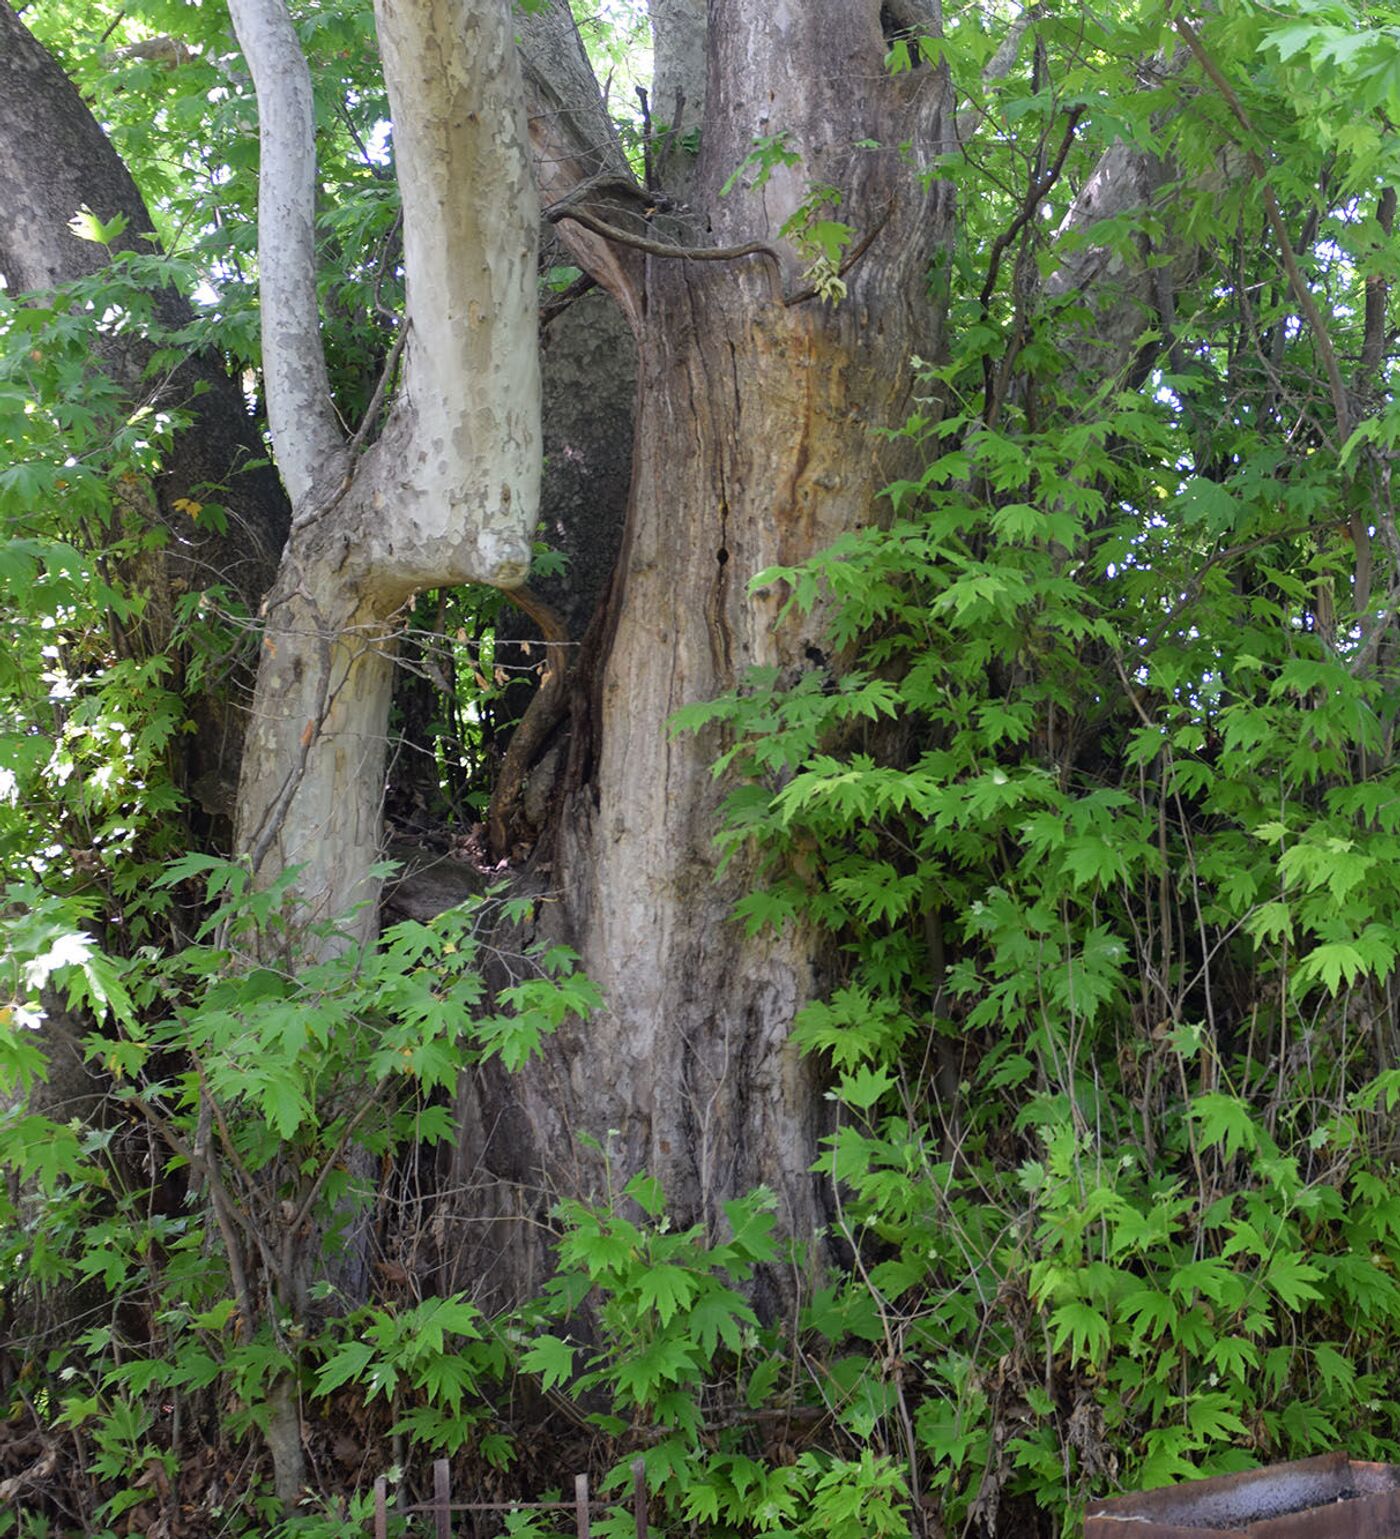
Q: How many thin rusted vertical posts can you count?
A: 4